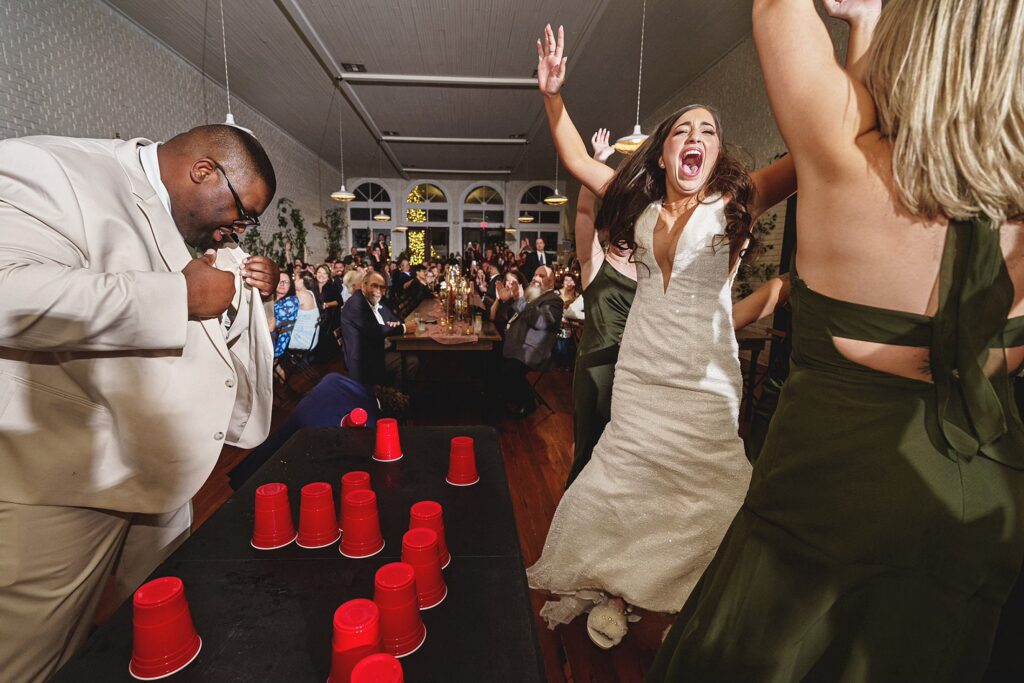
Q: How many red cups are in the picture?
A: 13